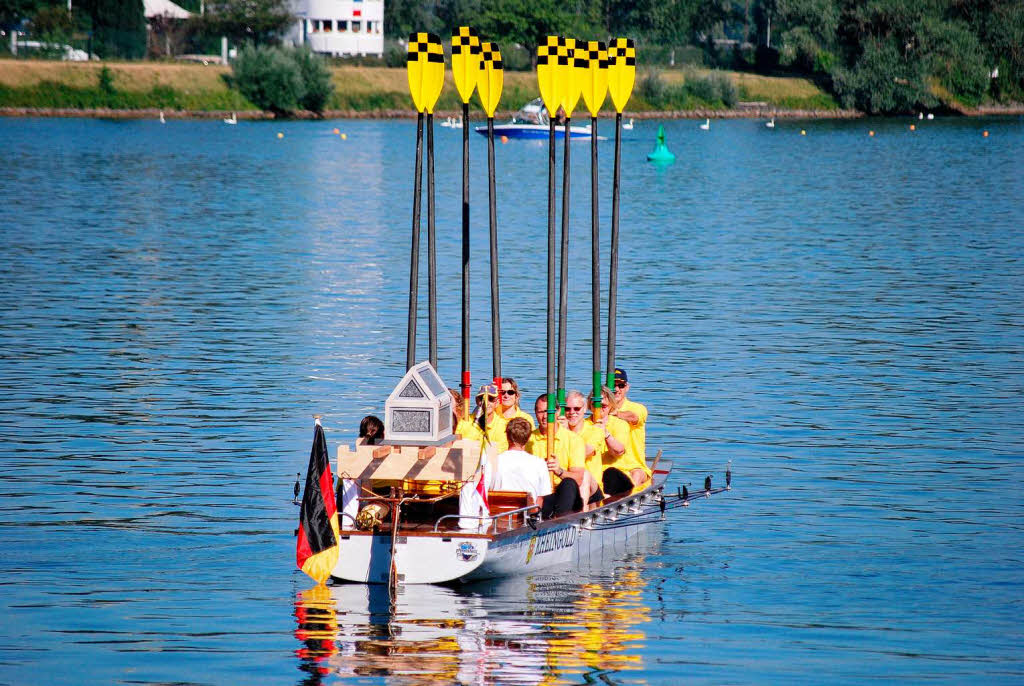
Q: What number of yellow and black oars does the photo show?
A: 8